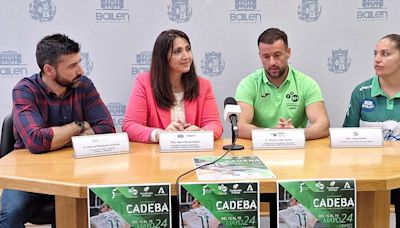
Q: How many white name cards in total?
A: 4